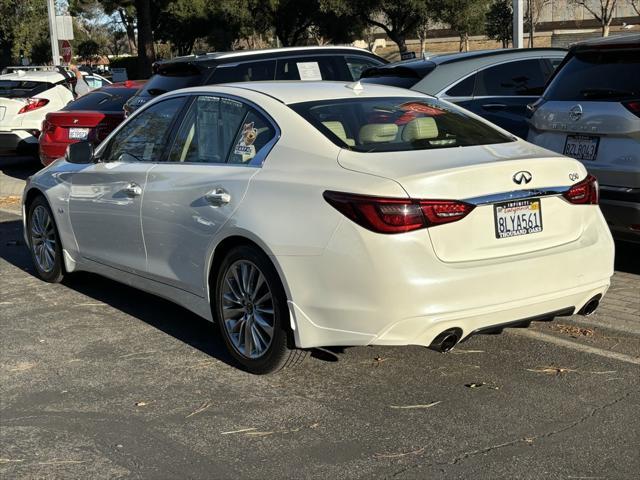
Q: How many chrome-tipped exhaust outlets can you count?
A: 2